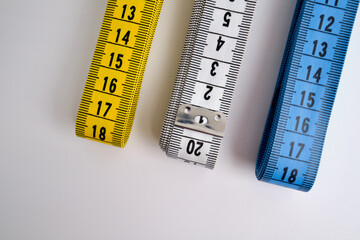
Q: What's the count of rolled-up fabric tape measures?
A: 3